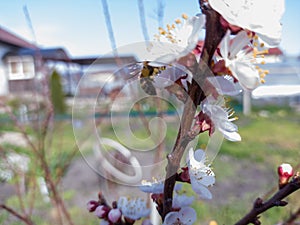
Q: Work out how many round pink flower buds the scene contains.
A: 4